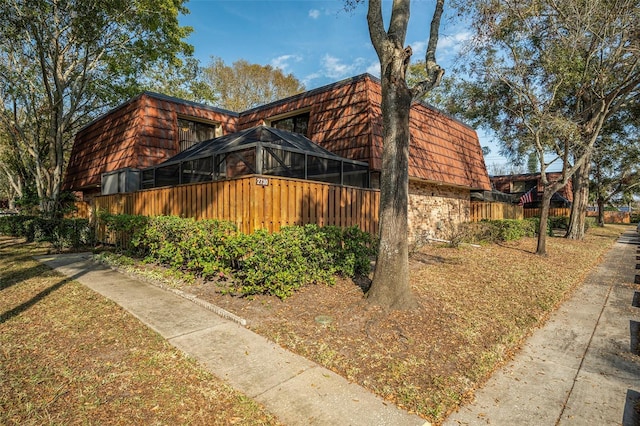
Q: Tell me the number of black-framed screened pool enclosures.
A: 1